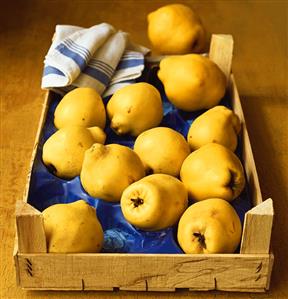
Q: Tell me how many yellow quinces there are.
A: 12